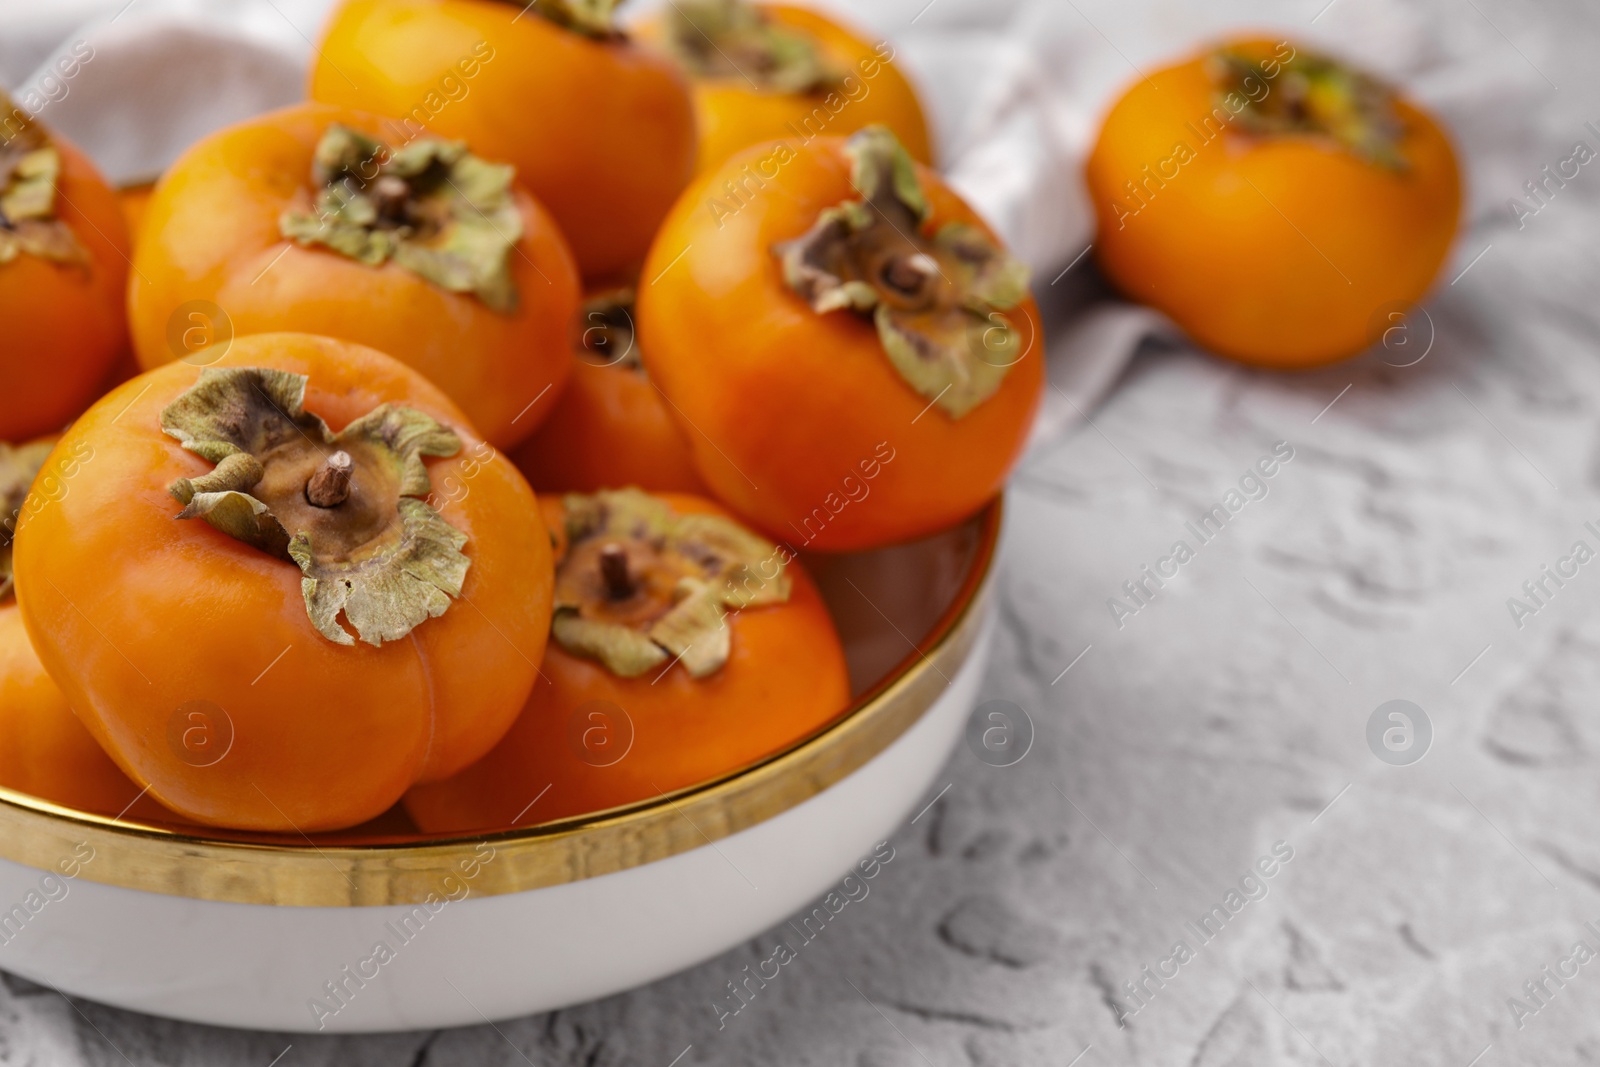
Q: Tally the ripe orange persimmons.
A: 10